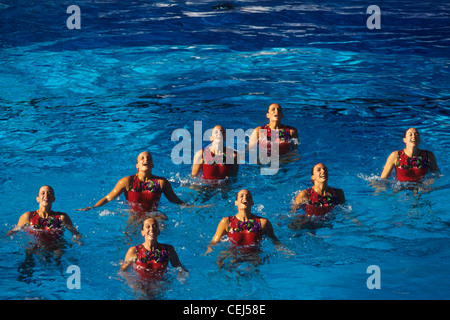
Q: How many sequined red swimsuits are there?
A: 8